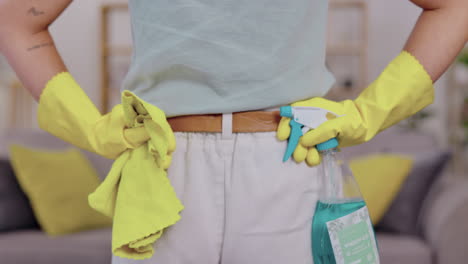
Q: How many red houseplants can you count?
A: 0